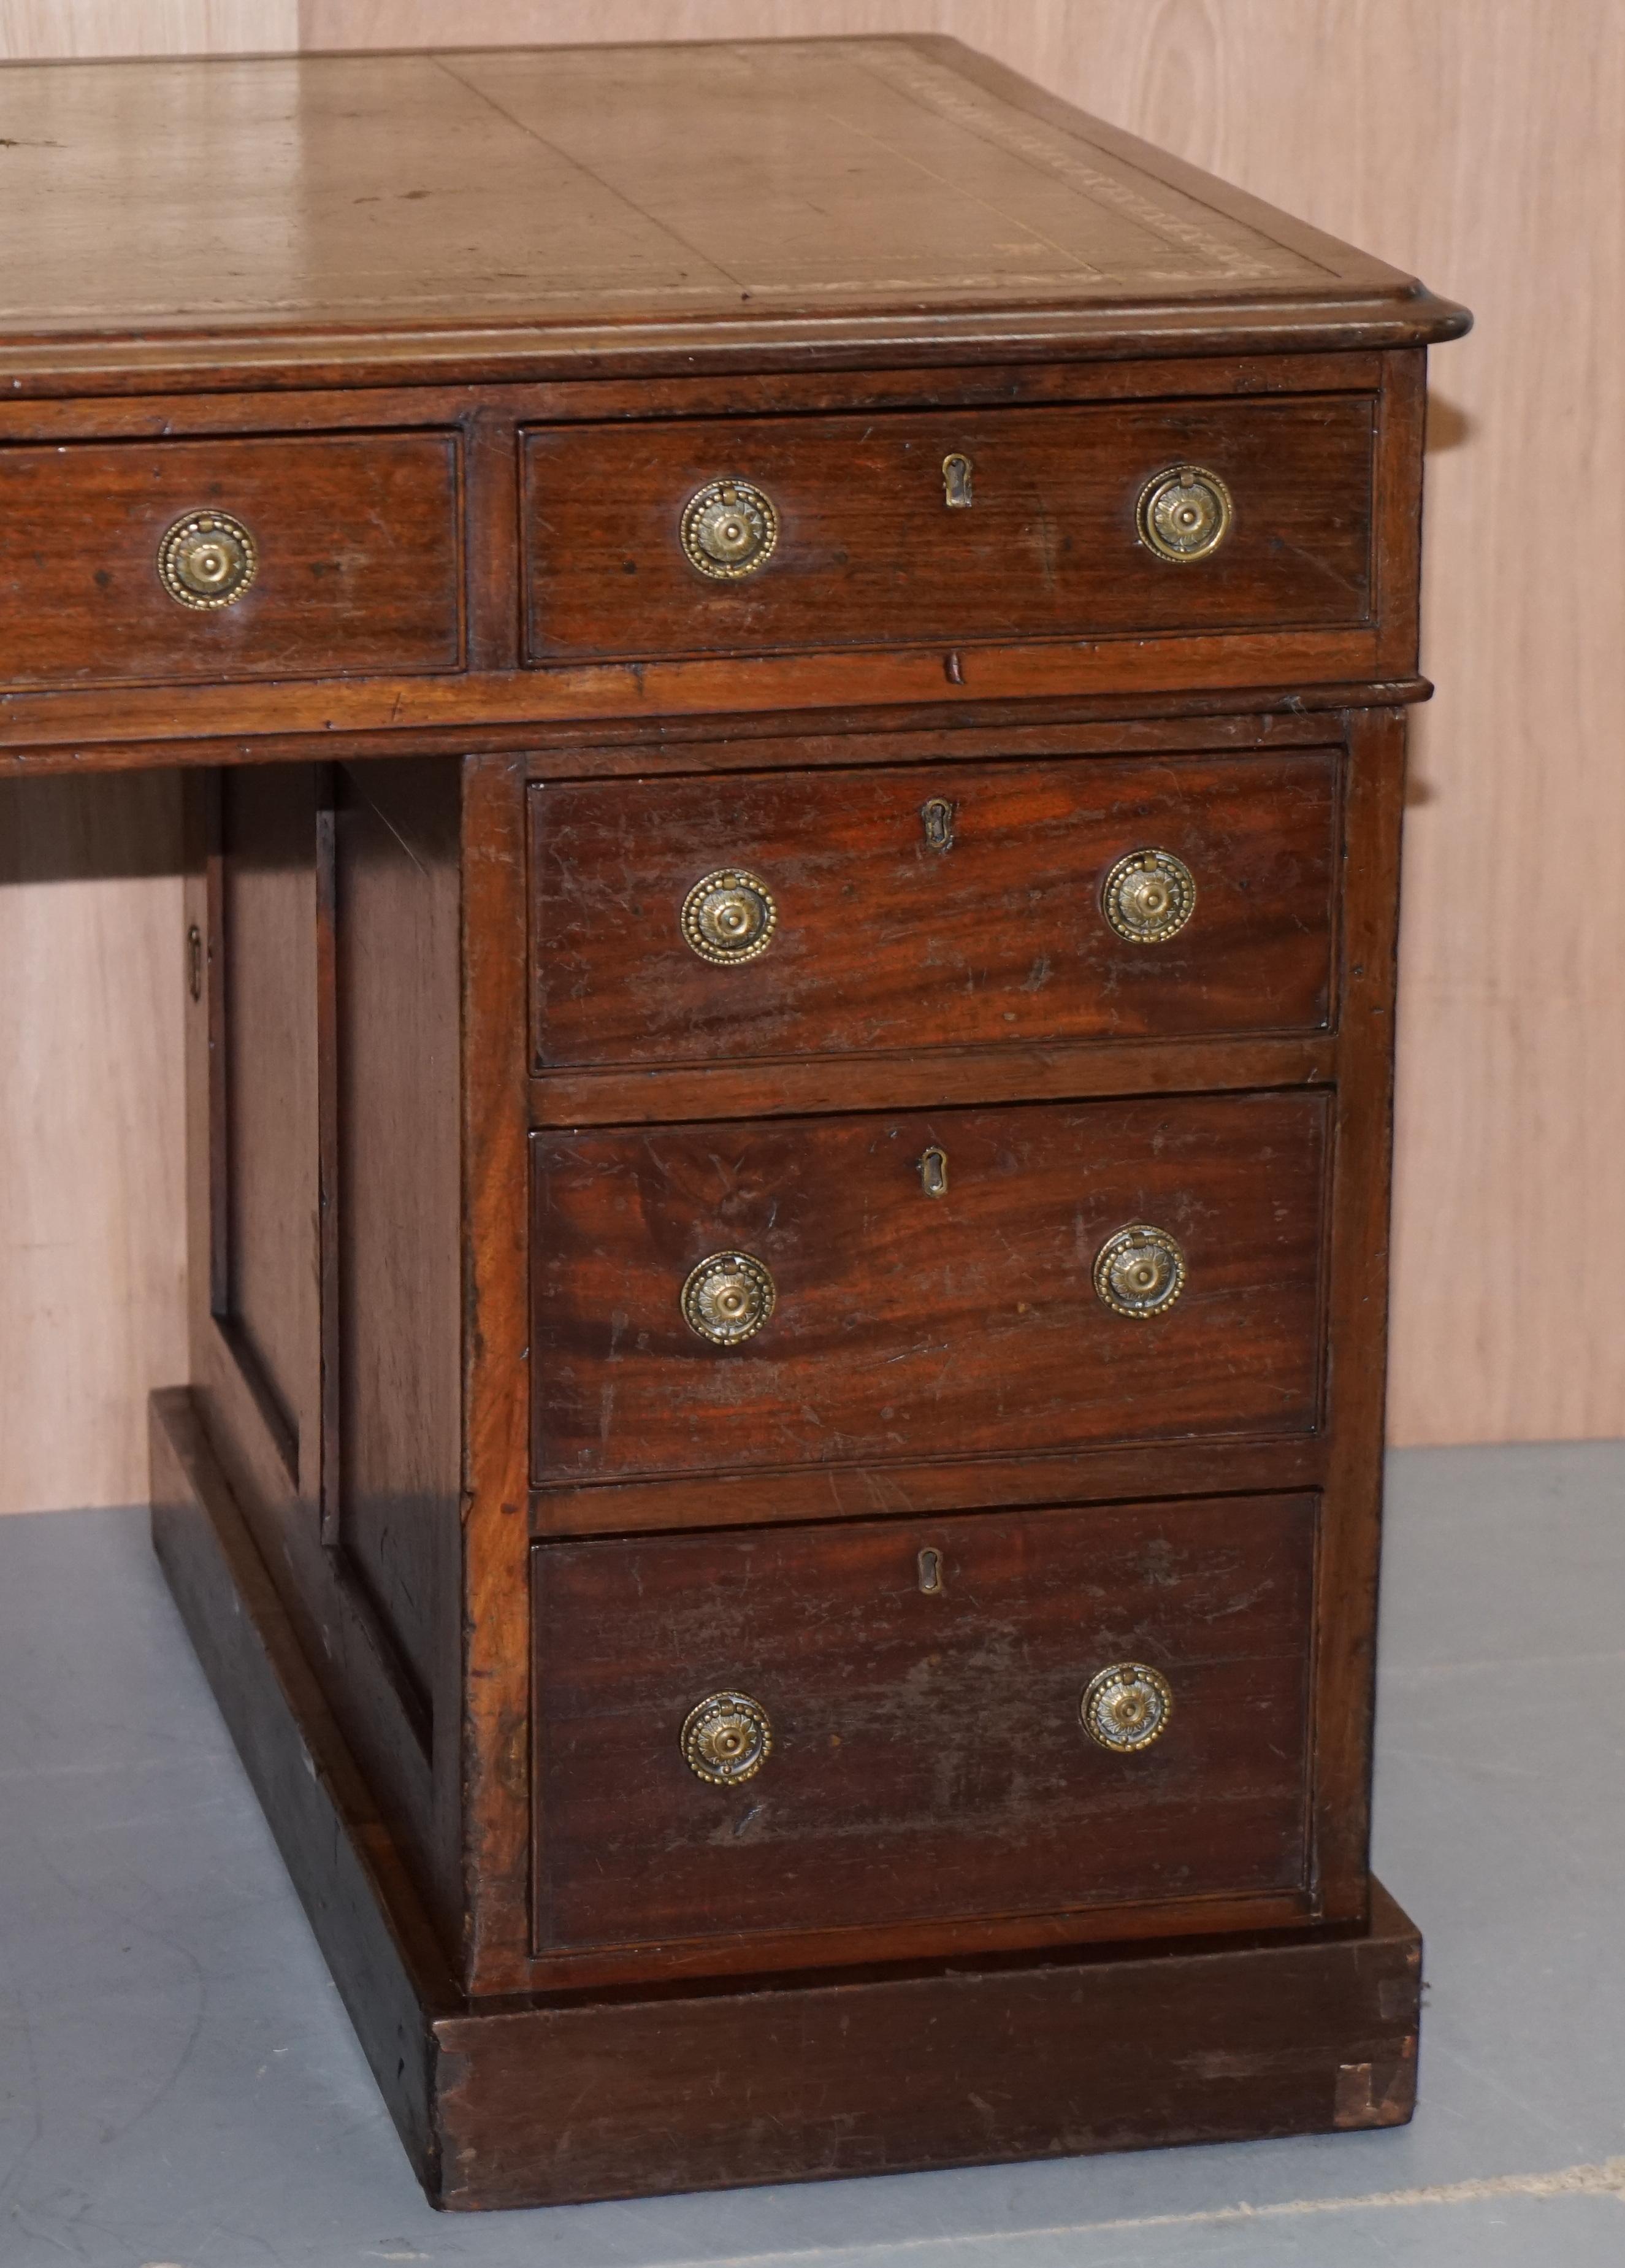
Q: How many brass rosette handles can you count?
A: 9